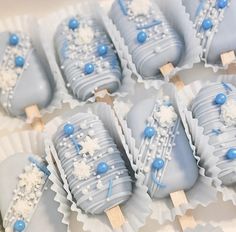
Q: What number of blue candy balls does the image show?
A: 15